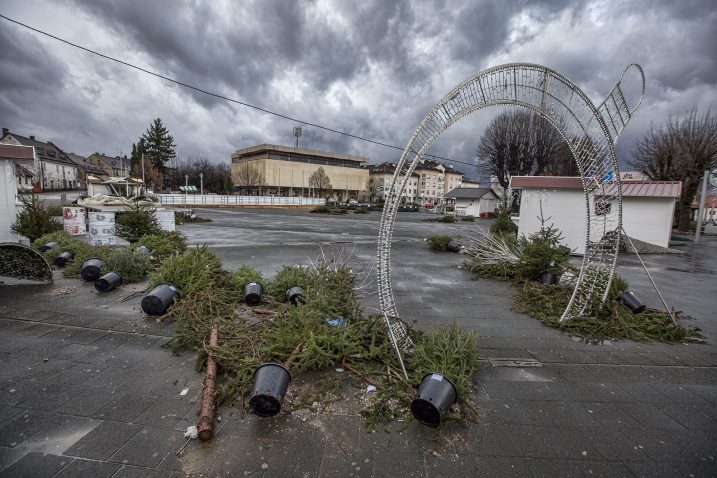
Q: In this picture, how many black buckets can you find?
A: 13